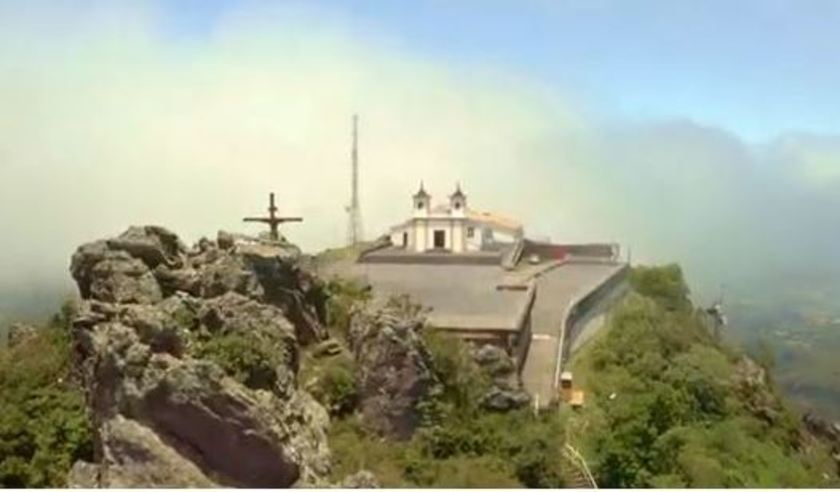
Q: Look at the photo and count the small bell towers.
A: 2